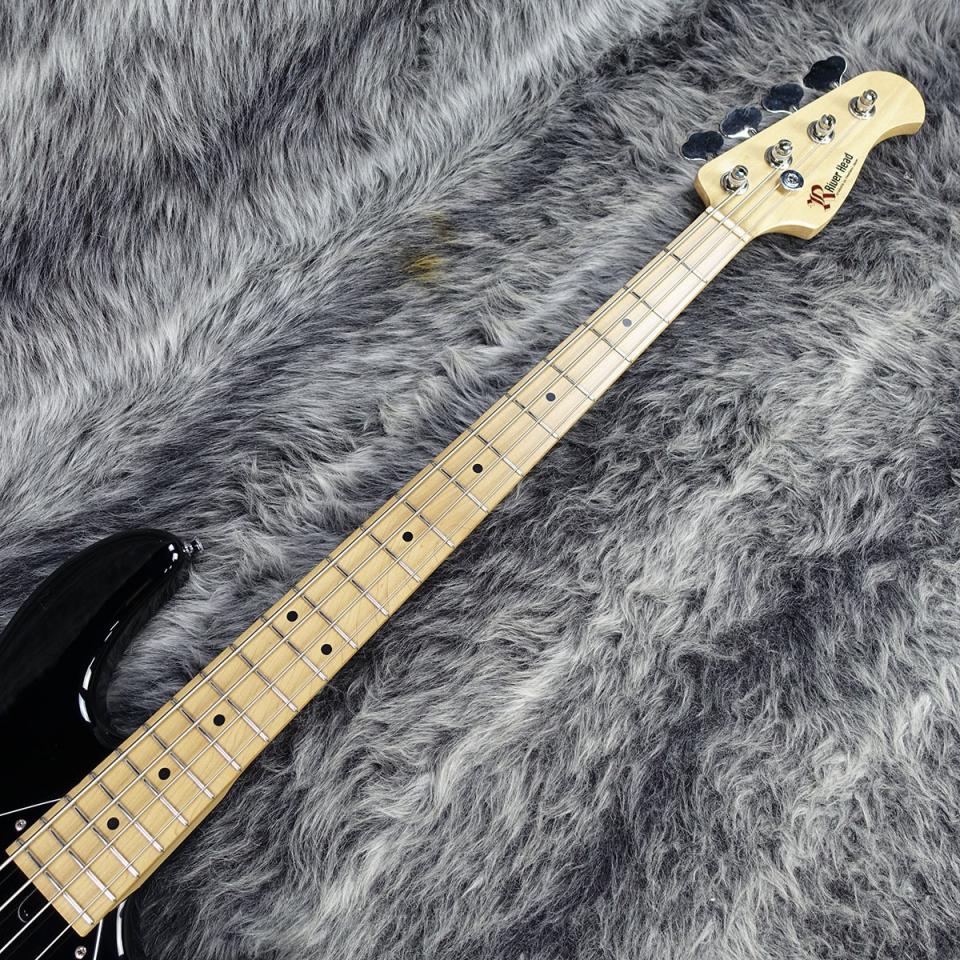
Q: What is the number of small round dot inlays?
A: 9